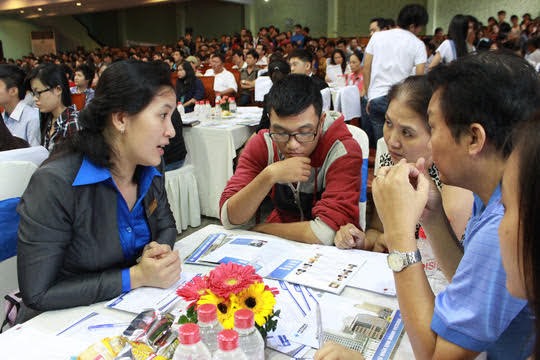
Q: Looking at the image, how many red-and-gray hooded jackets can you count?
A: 1